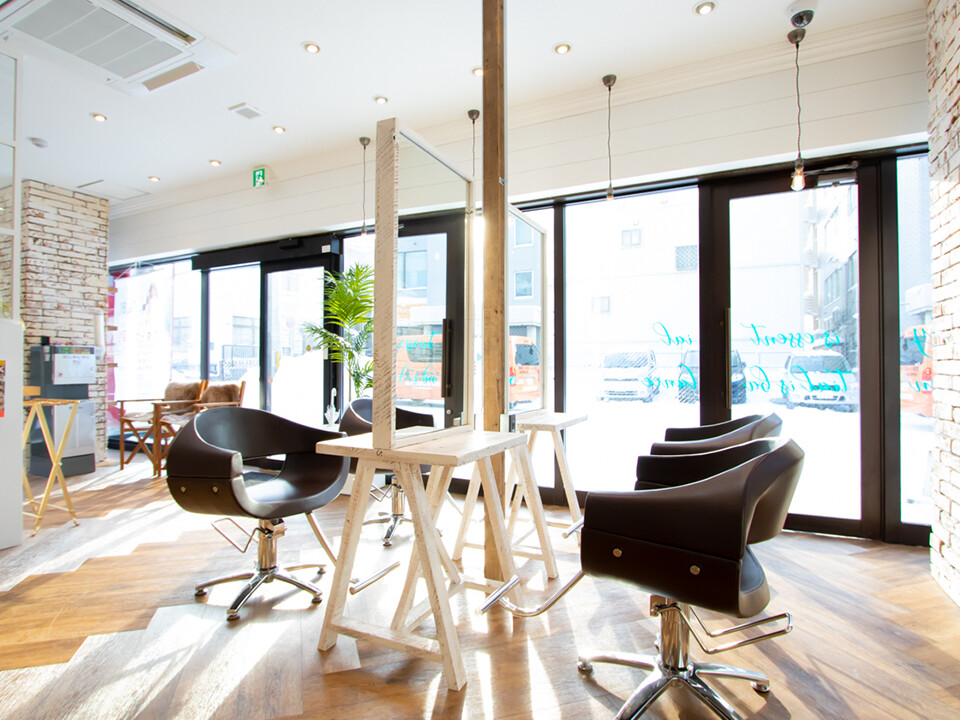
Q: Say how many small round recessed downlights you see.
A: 9